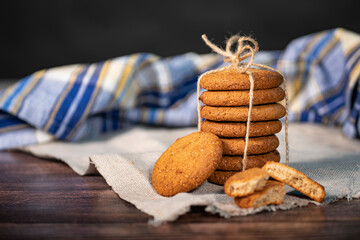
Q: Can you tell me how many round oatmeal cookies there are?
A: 8